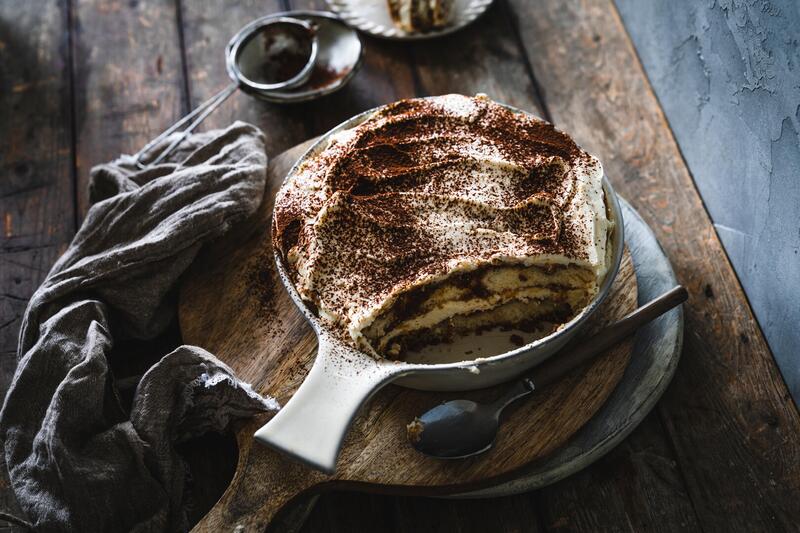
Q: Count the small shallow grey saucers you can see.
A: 1